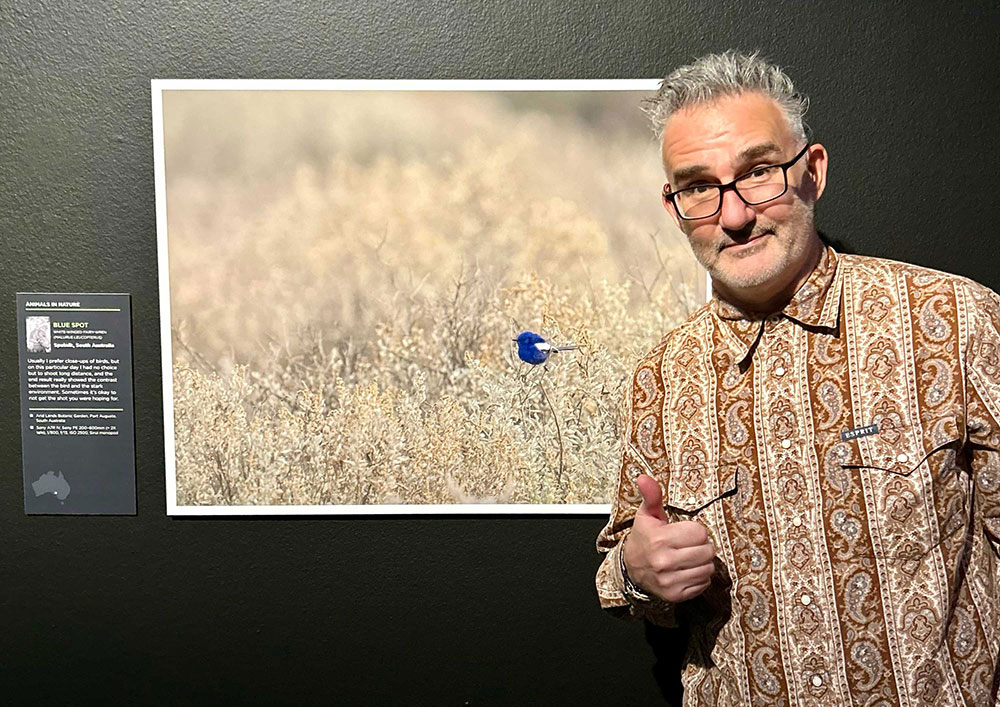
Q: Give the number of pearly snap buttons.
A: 7